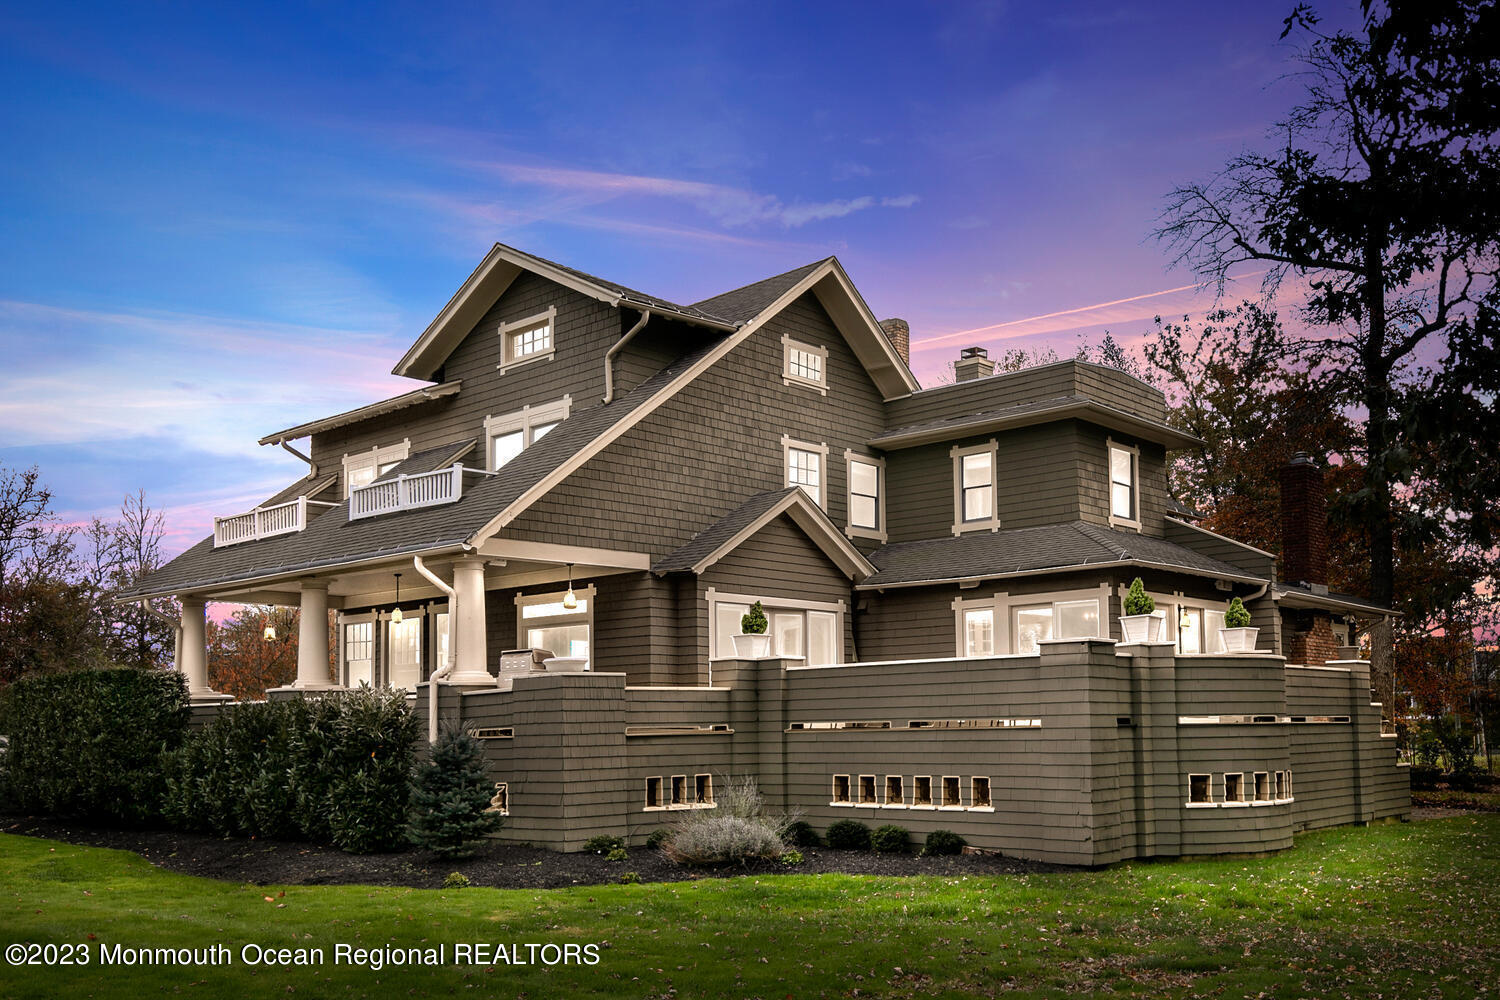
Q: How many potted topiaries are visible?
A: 3